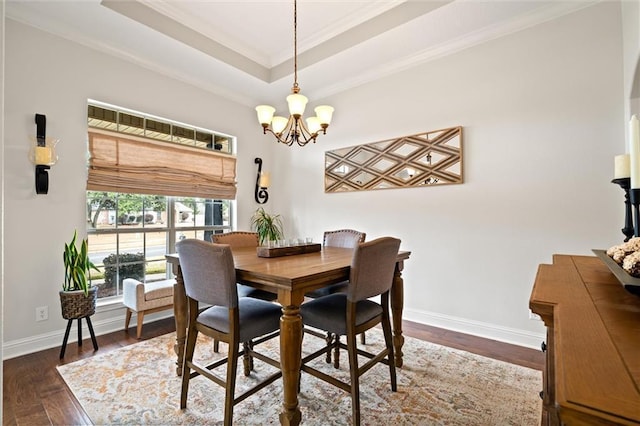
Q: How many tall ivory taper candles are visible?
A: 1